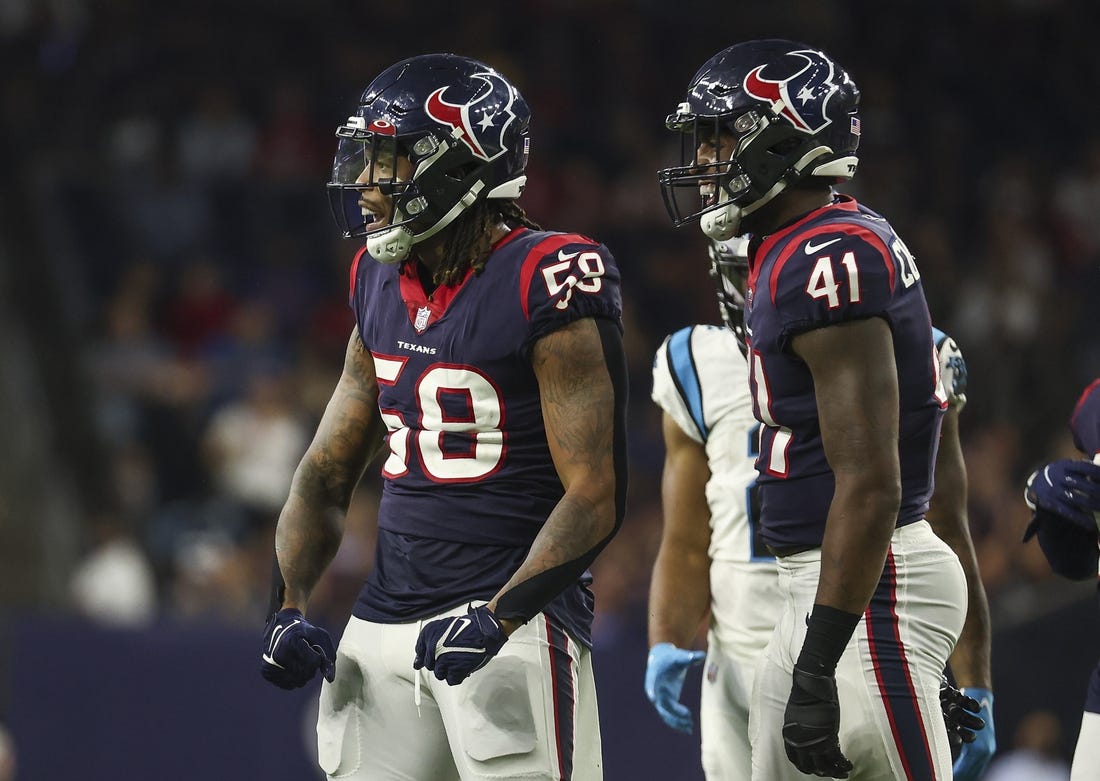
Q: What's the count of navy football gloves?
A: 3